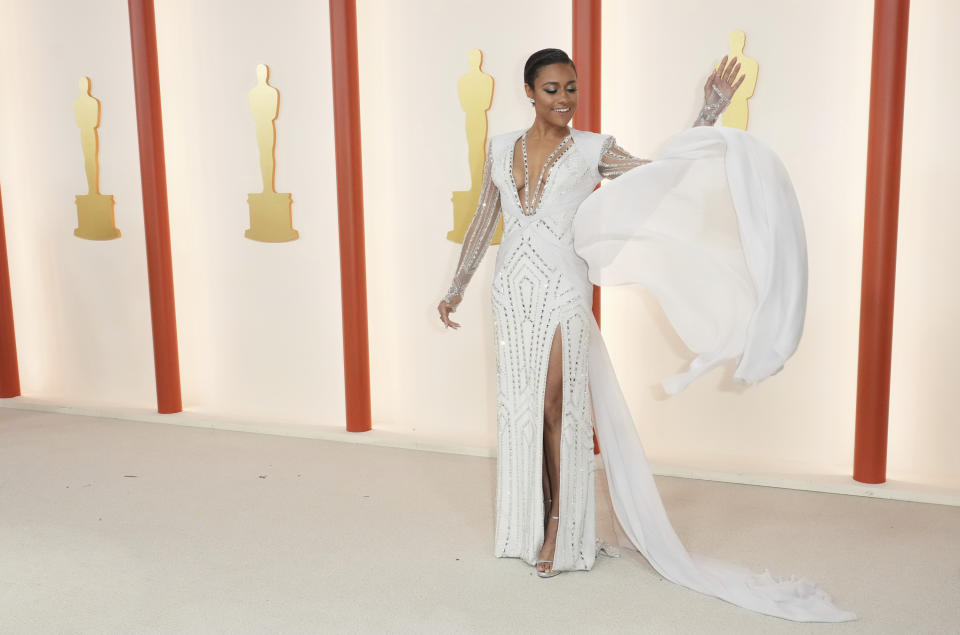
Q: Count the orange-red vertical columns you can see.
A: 5